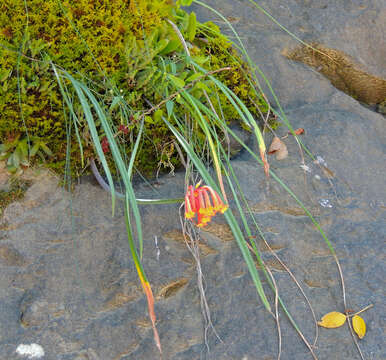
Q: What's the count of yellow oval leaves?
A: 2